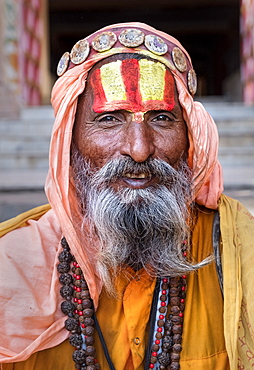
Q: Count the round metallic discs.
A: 7